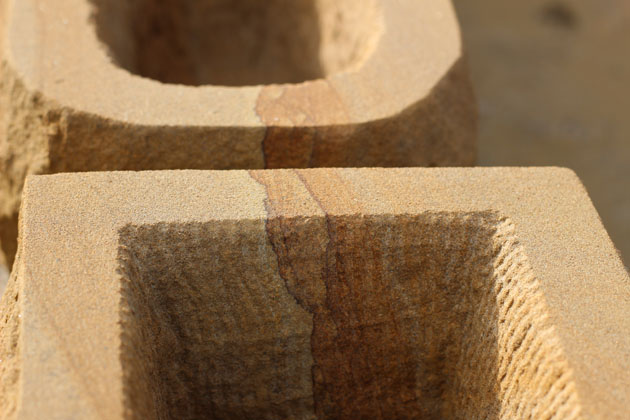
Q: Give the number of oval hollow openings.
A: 1